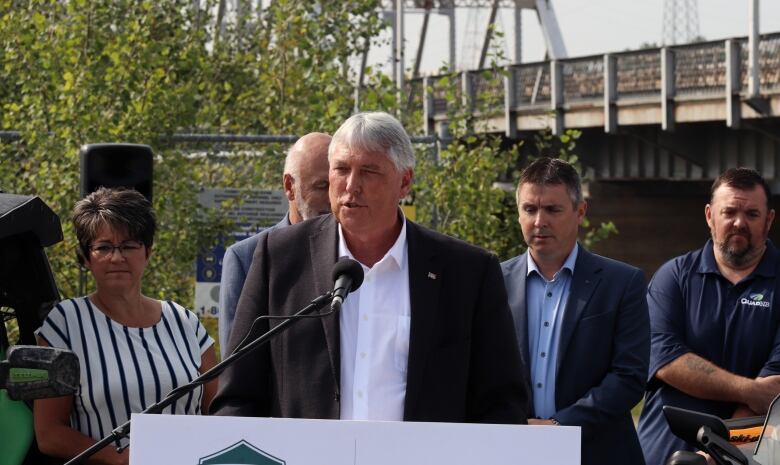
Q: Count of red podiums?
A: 0